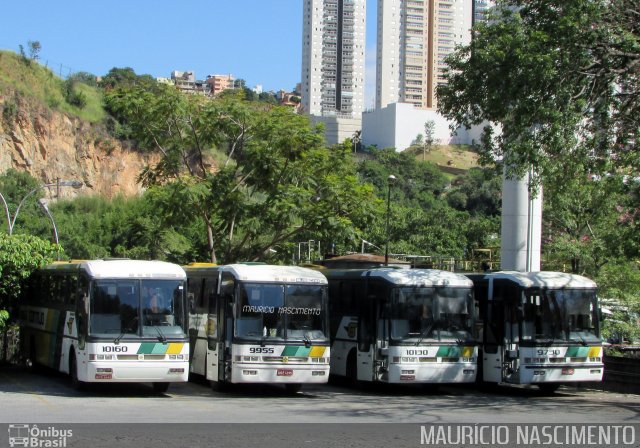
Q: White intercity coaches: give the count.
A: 4